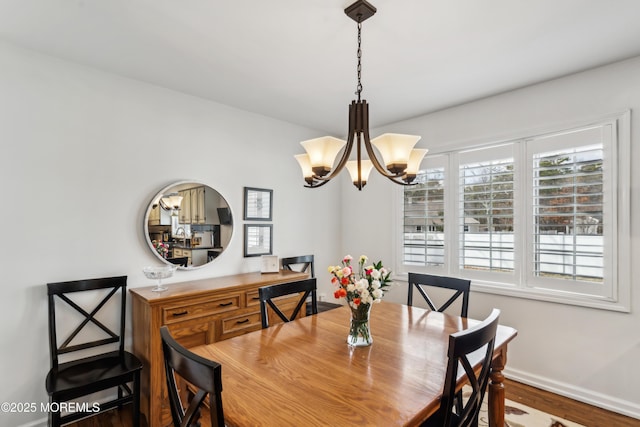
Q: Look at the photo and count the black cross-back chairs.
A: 6